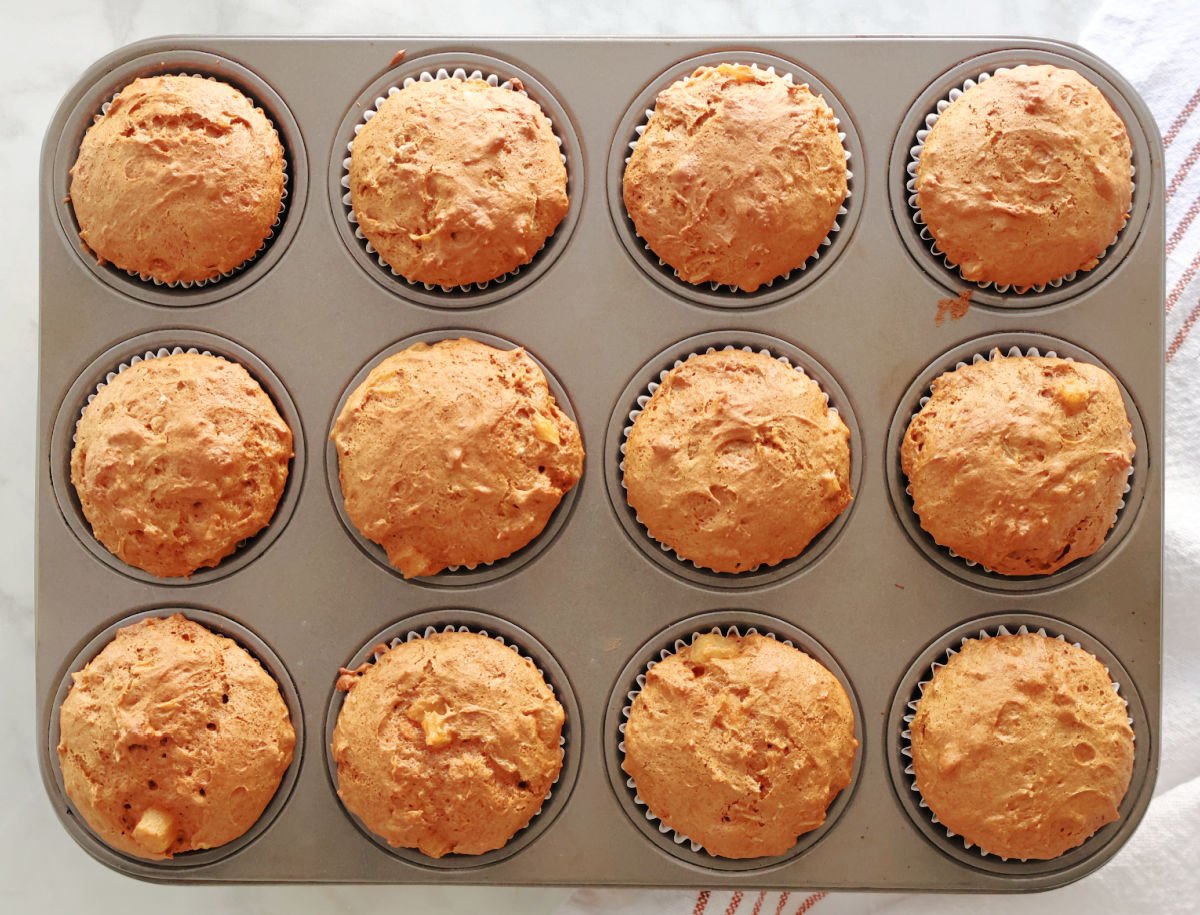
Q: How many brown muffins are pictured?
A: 12